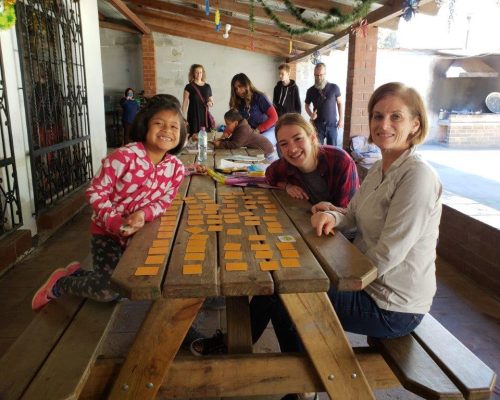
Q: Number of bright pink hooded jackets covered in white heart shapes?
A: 1